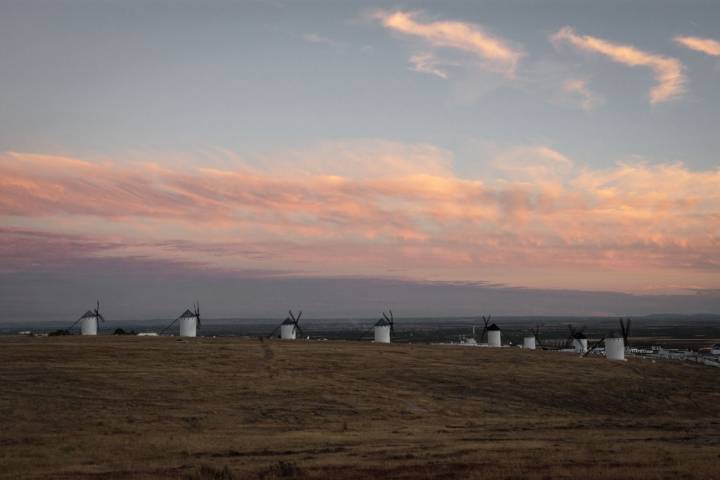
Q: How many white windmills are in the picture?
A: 8